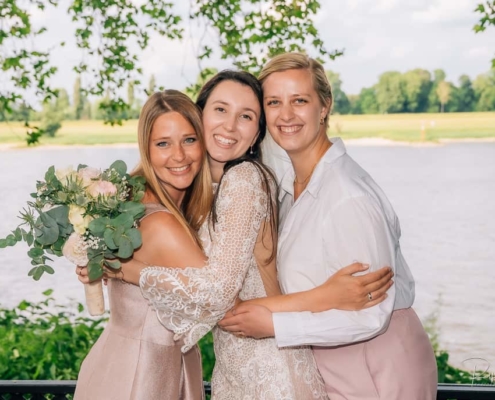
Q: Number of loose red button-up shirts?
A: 0